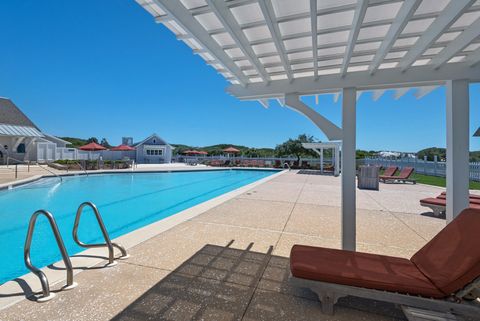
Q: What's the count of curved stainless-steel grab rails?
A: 2